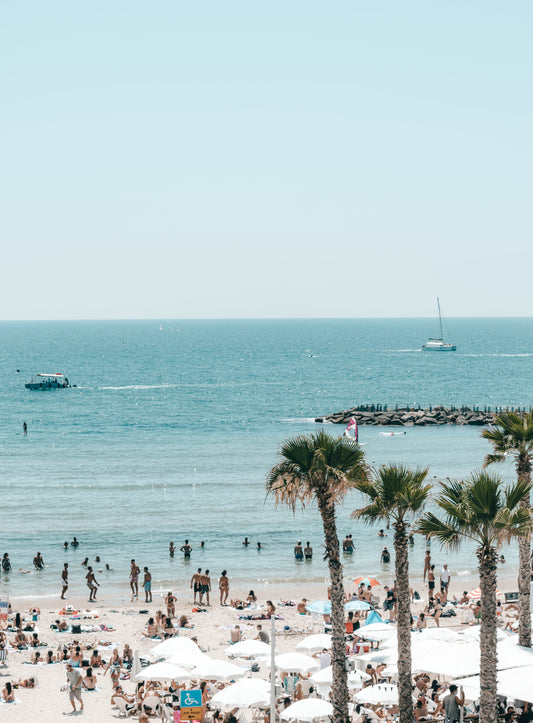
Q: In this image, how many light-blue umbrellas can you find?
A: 2